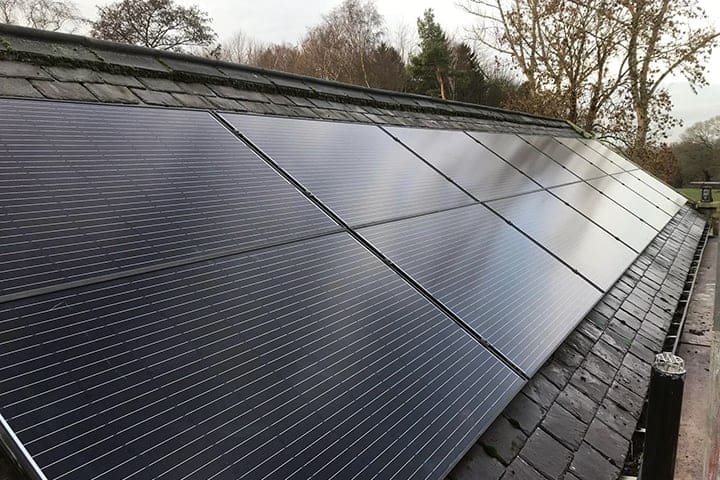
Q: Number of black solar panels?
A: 14